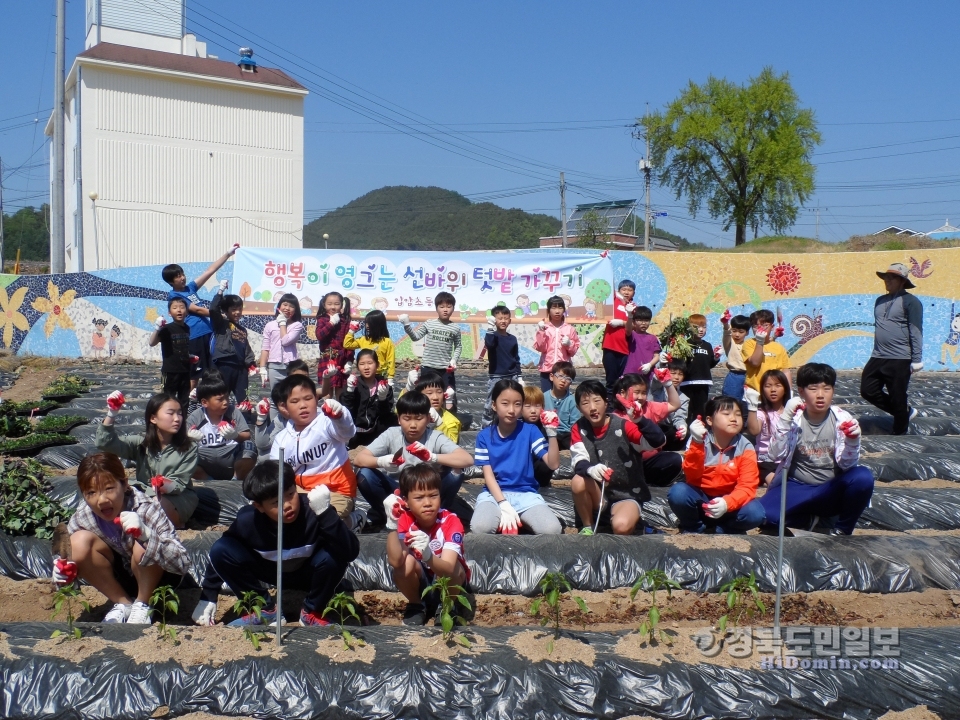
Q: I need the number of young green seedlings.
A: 8